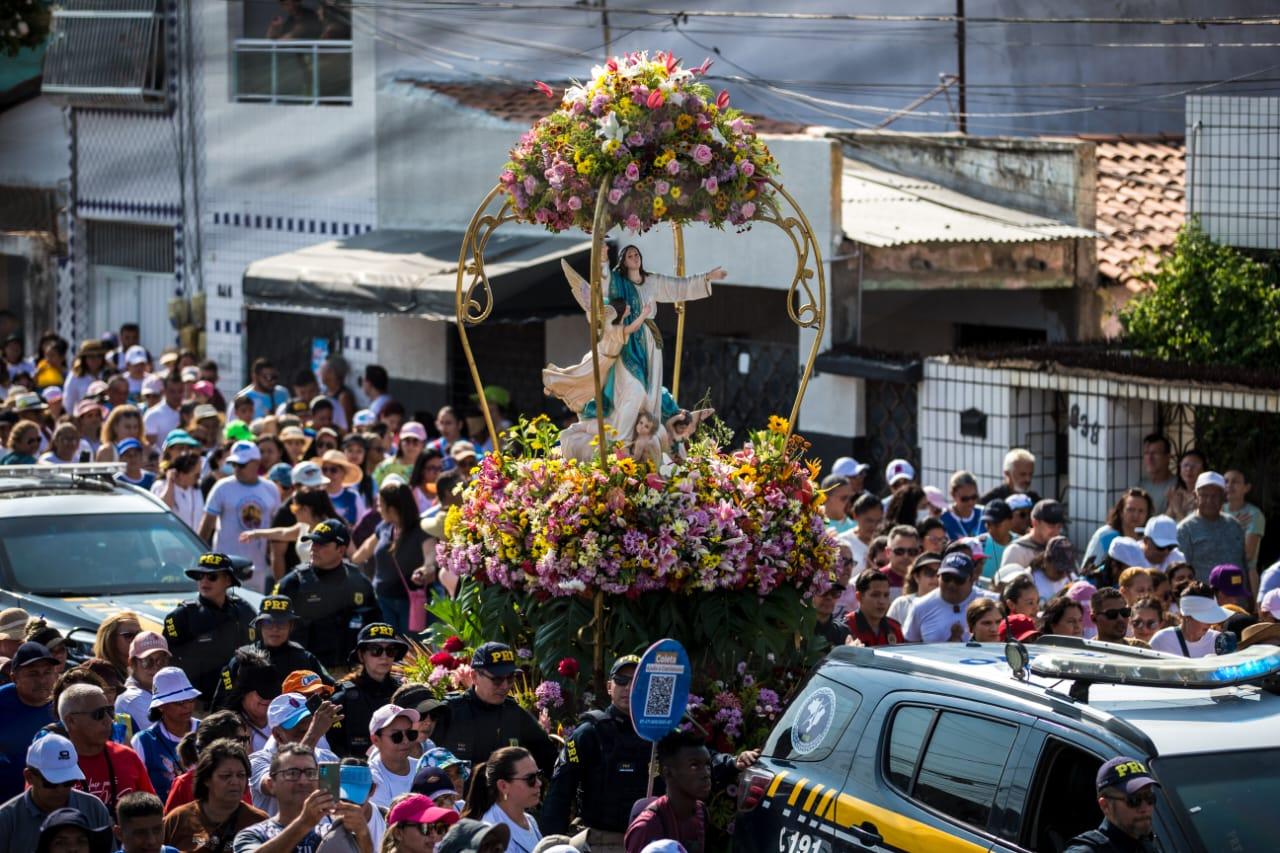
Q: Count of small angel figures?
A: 3